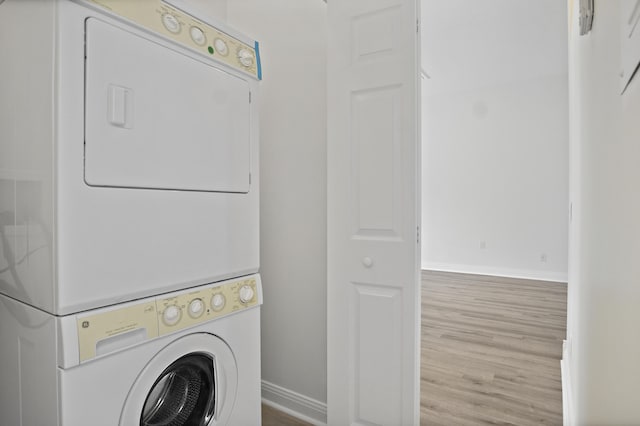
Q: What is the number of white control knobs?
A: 8